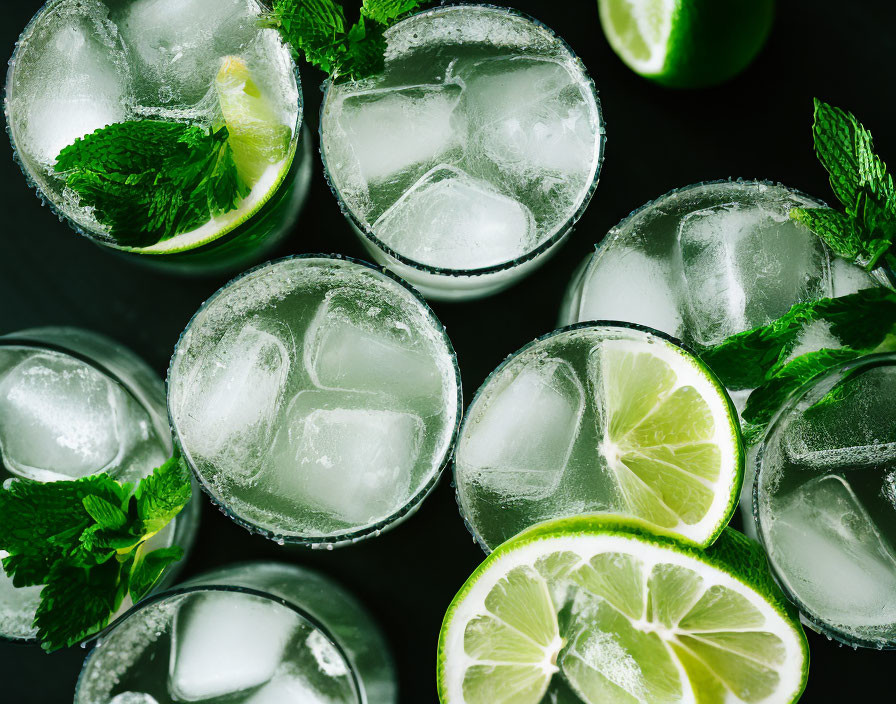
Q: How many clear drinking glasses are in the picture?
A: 8